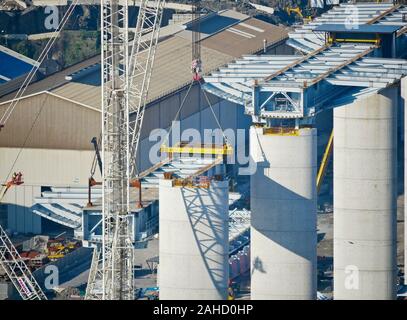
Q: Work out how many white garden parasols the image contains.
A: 0